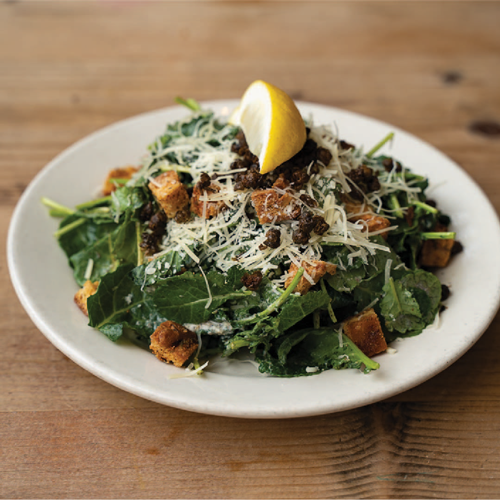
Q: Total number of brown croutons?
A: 10